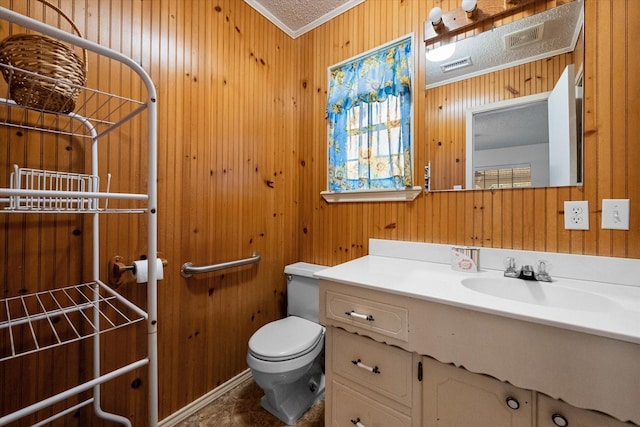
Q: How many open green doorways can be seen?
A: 0